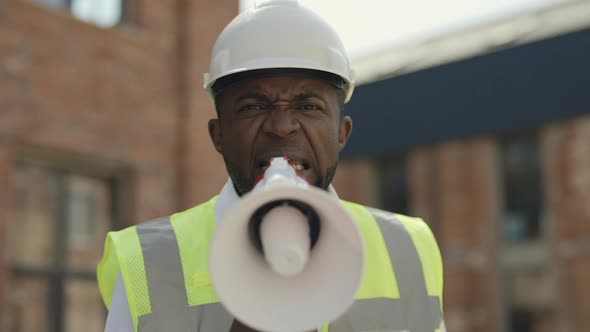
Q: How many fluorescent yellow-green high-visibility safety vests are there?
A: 1